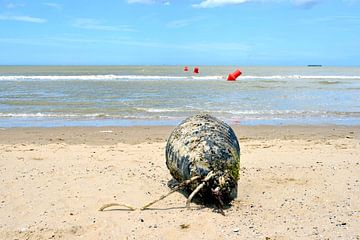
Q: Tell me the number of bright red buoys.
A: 3